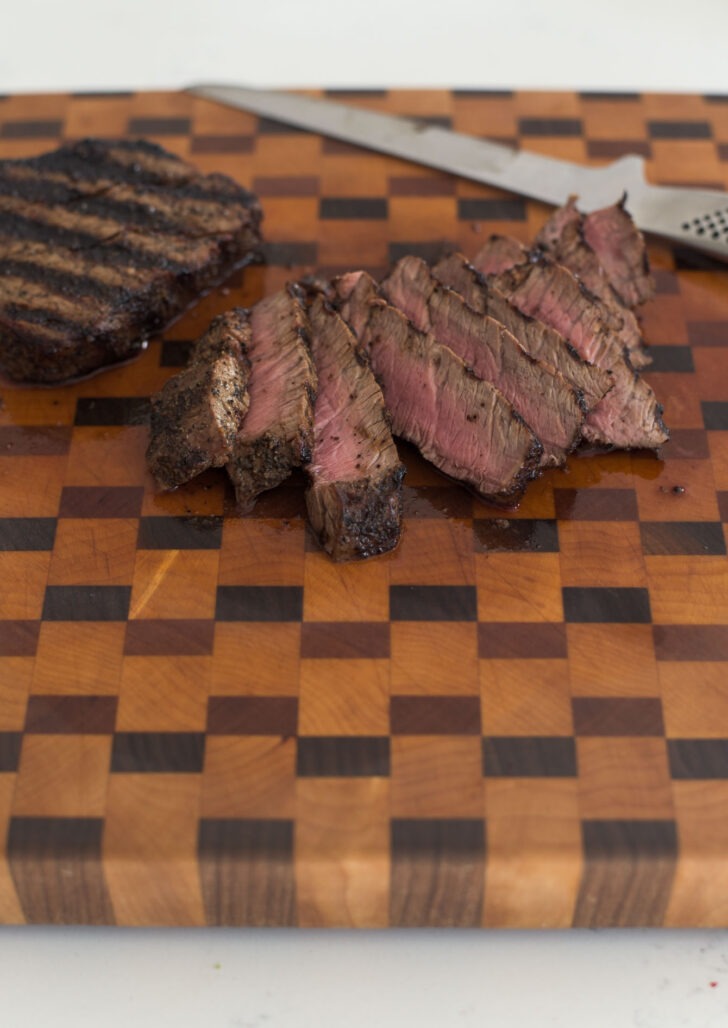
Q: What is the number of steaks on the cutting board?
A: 2